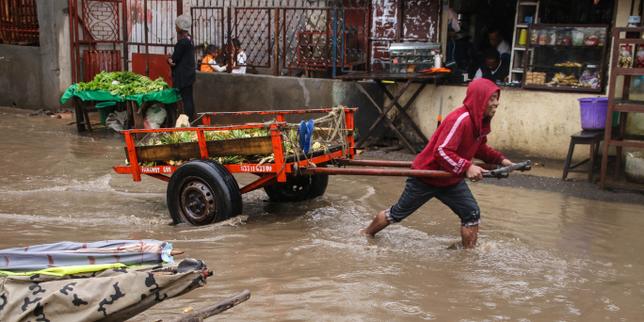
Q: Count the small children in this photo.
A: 2